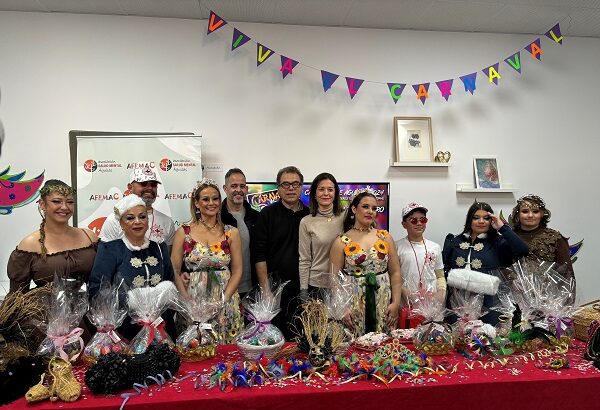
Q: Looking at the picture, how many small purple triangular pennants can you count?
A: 14